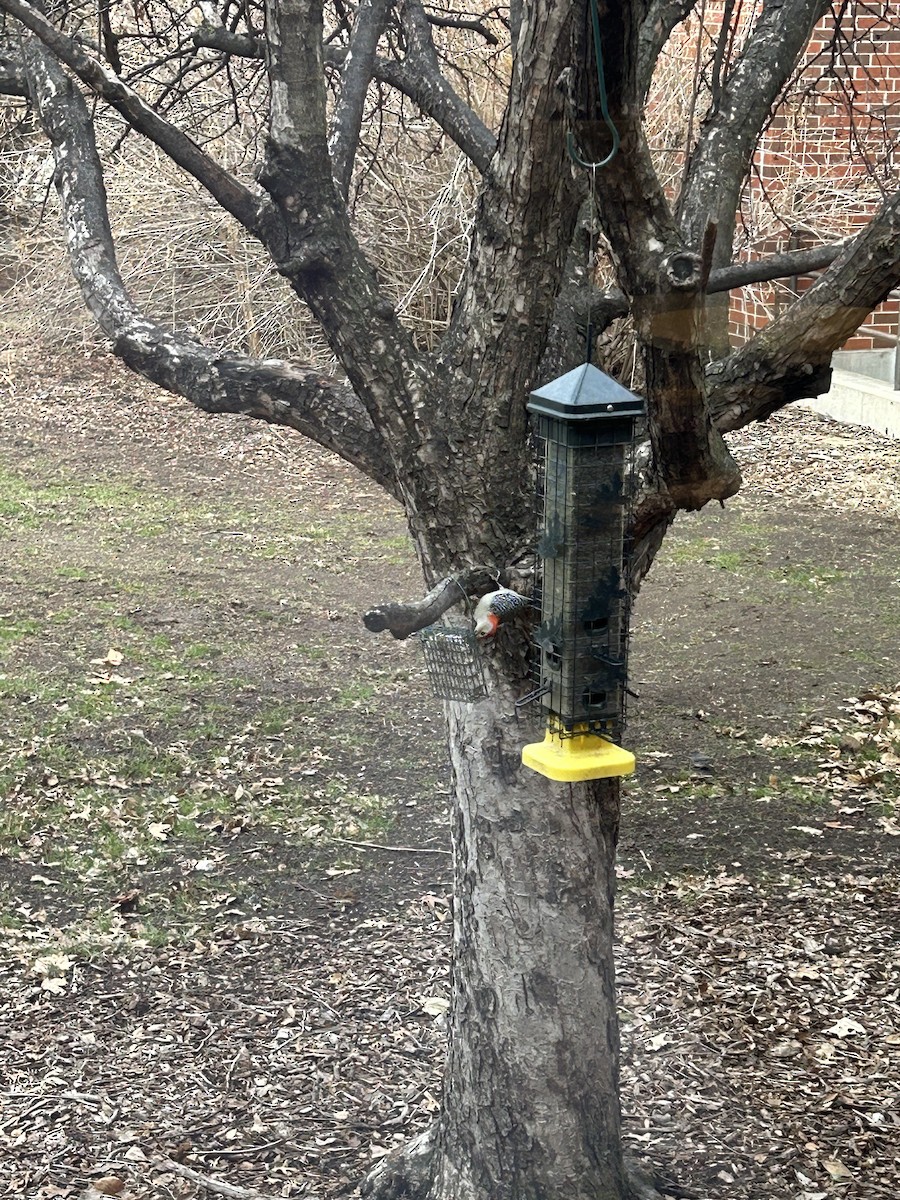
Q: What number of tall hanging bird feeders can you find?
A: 1